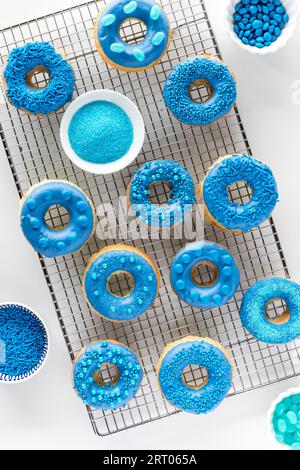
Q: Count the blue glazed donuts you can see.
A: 11